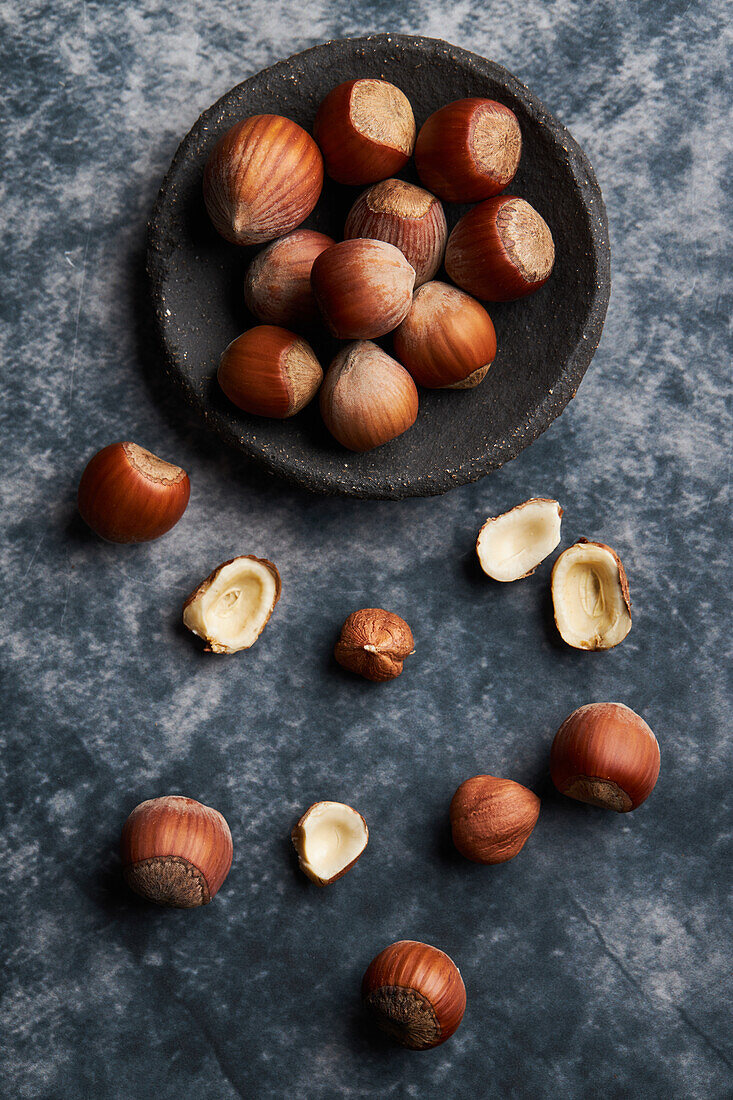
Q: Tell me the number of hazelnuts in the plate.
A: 10